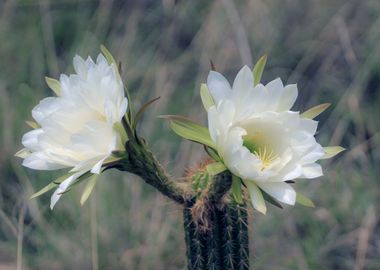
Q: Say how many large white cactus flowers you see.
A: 2